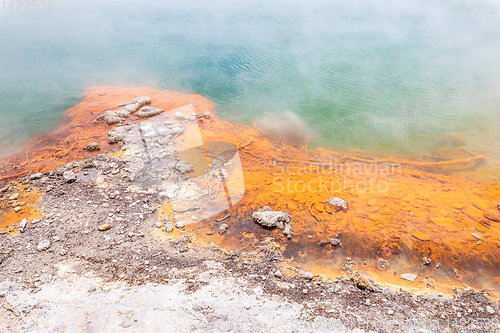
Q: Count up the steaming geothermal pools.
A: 1